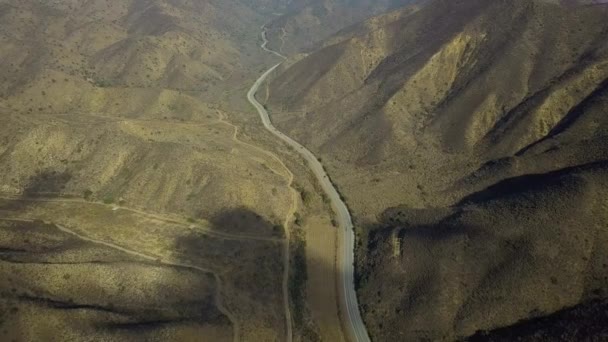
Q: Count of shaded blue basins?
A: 0